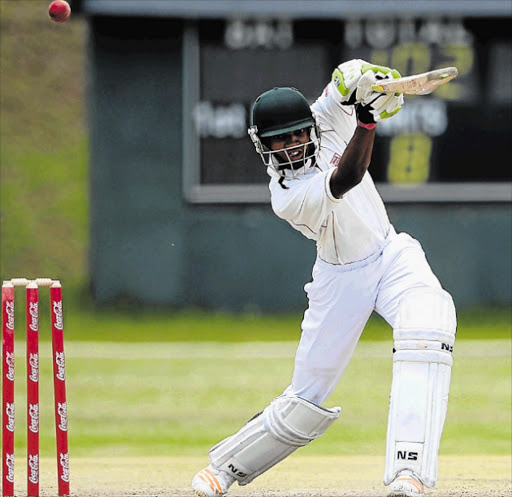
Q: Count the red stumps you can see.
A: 3